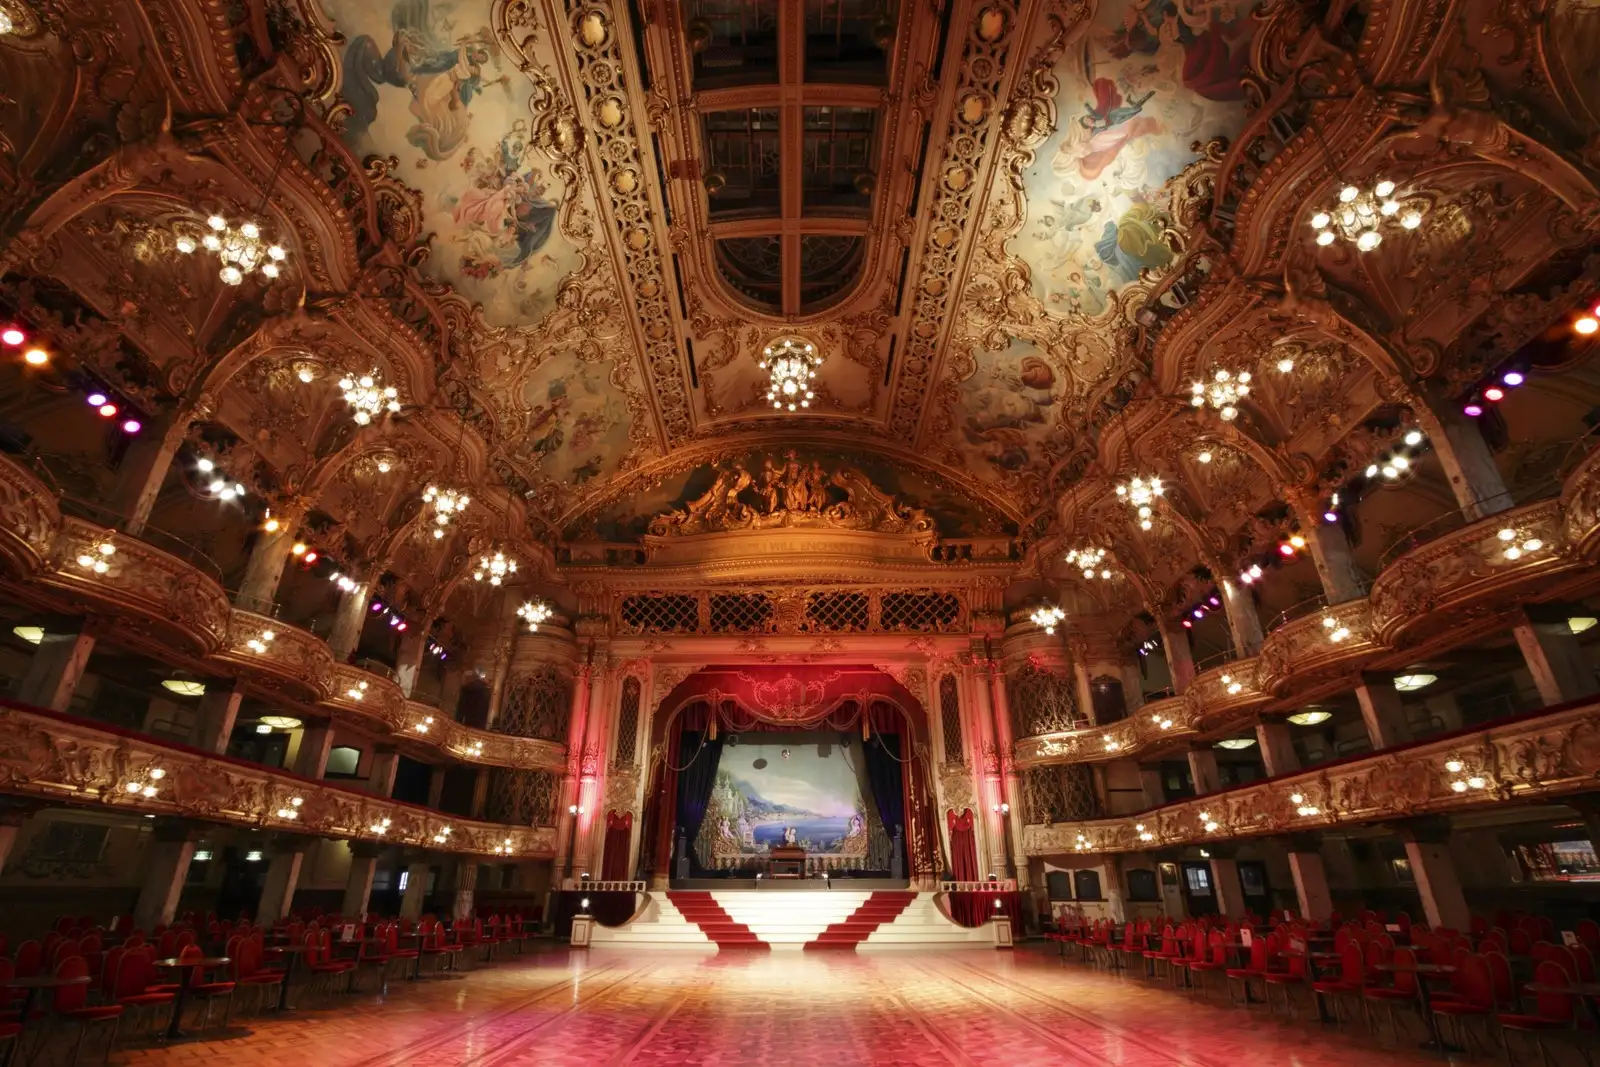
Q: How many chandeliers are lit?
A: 11